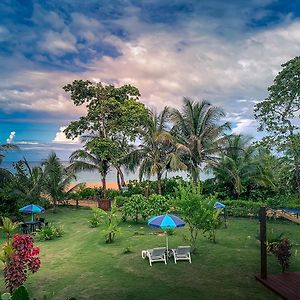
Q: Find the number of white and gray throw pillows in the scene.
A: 0